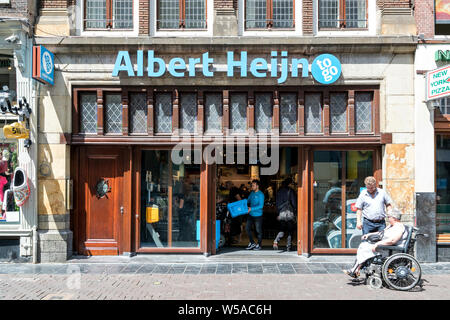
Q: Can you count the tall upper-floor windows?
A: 4